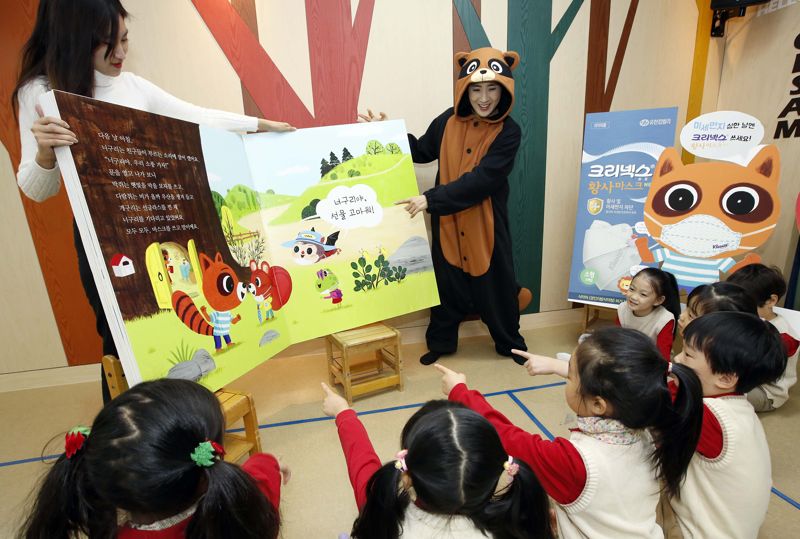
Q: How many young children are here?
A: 7